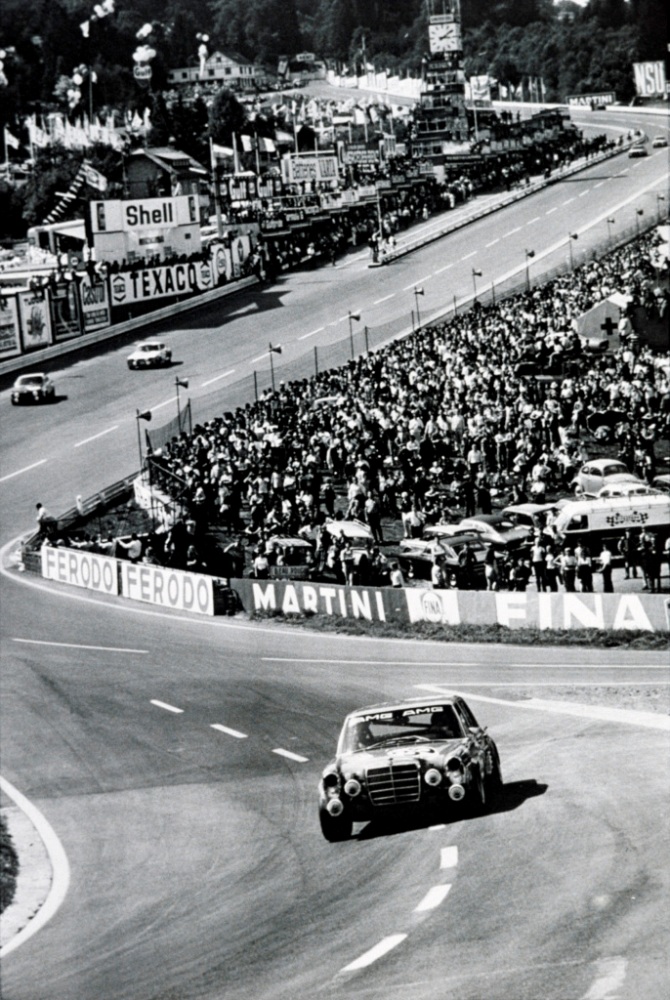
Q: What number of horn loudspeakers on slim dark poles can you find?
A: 11